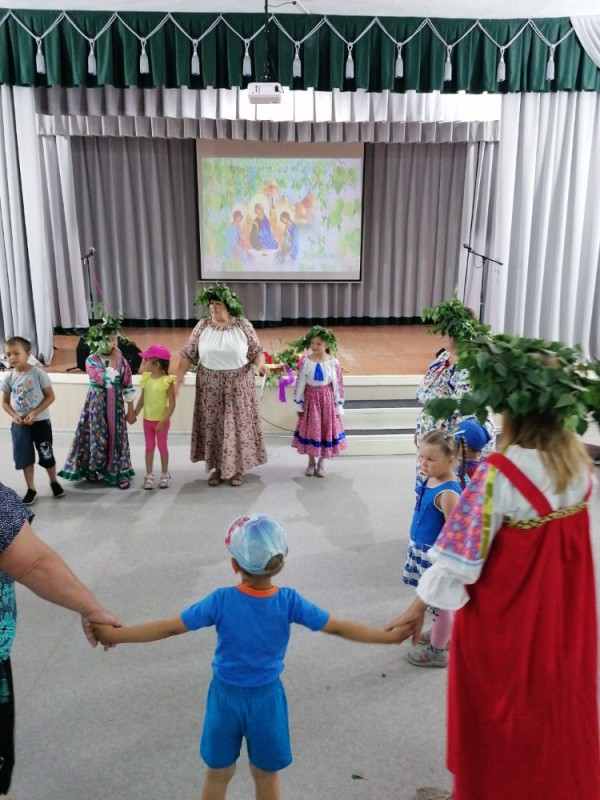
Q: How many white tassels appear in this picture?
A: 11